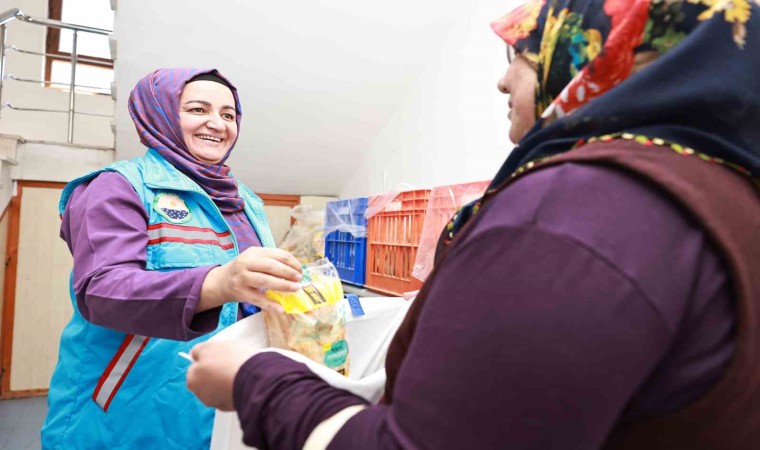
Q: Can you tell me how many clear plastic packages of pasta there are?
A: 1